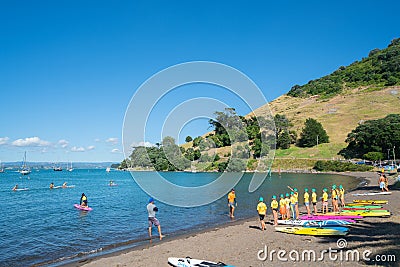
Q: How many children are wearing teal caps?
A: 11